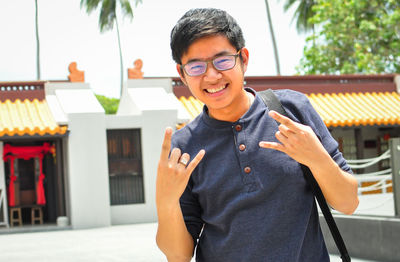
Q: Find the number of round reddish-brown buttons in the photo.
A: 3